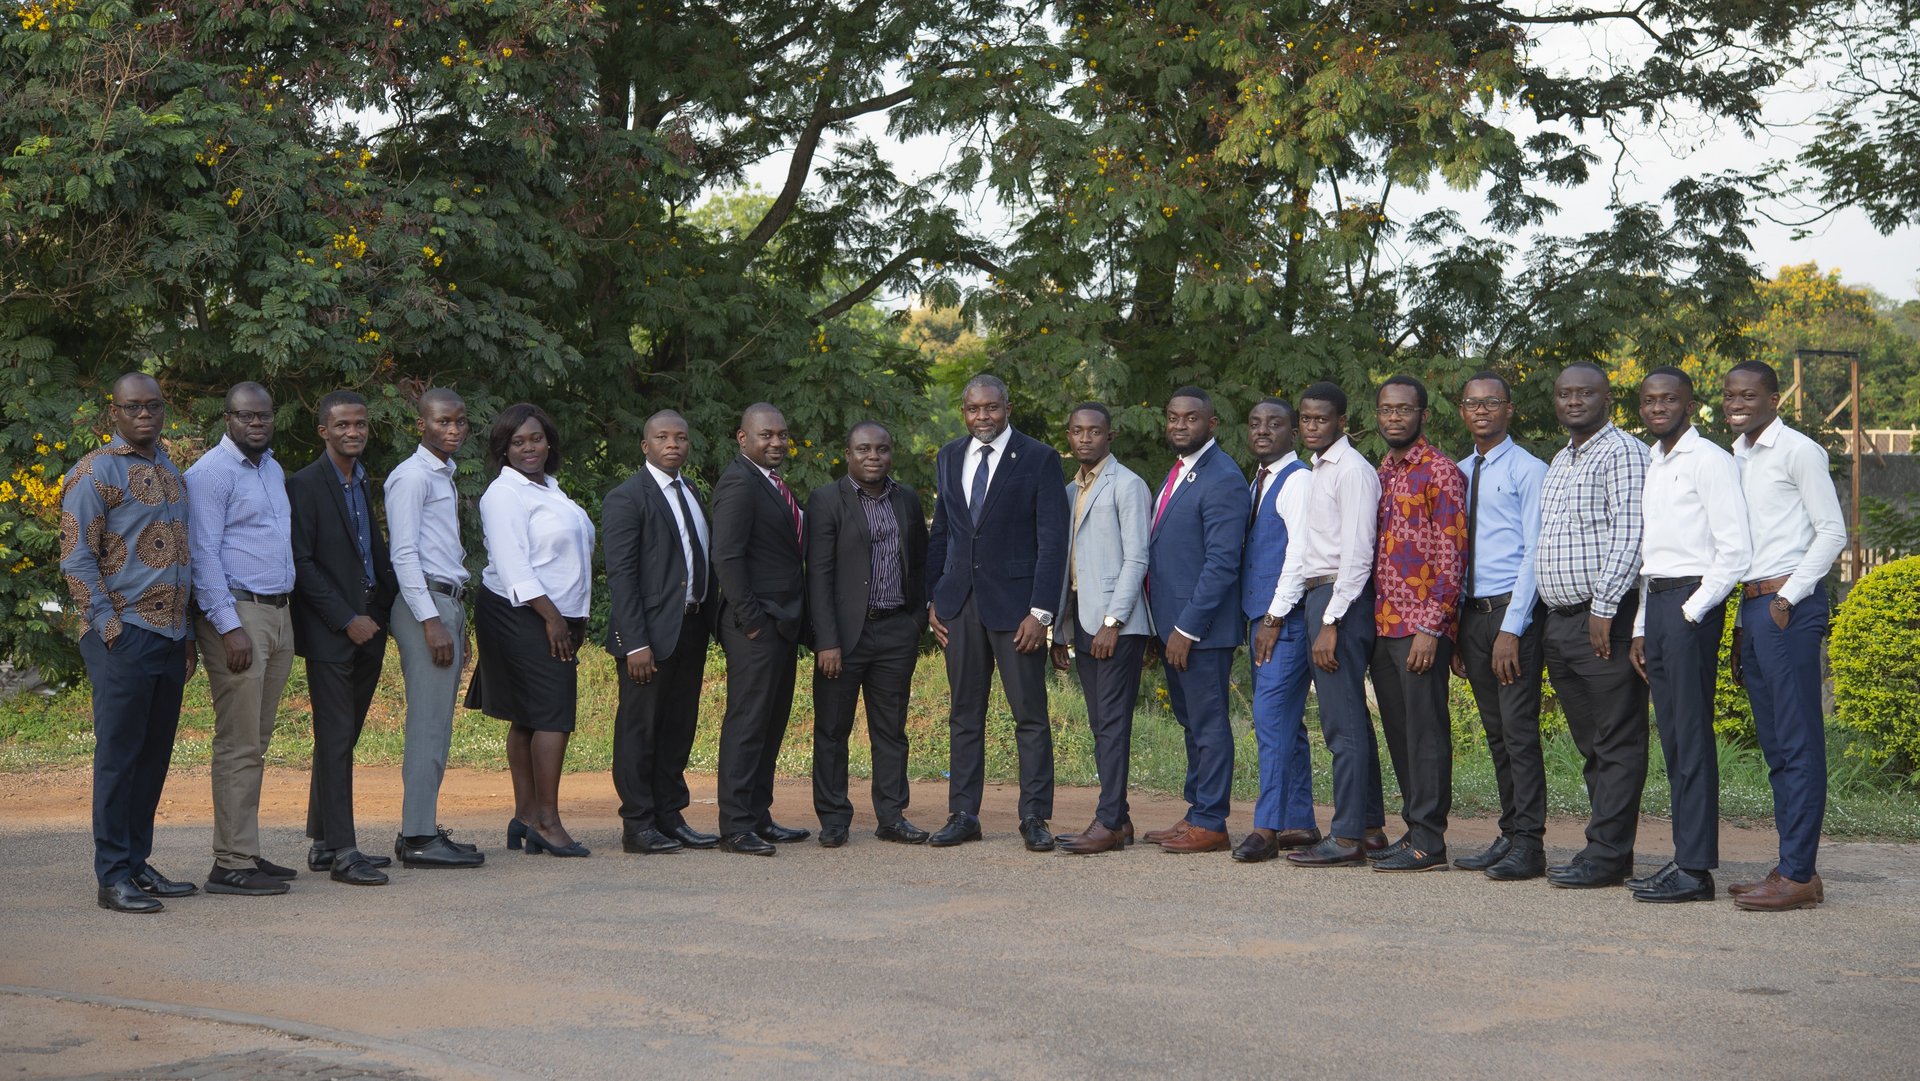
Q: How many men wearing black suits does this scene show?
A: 4